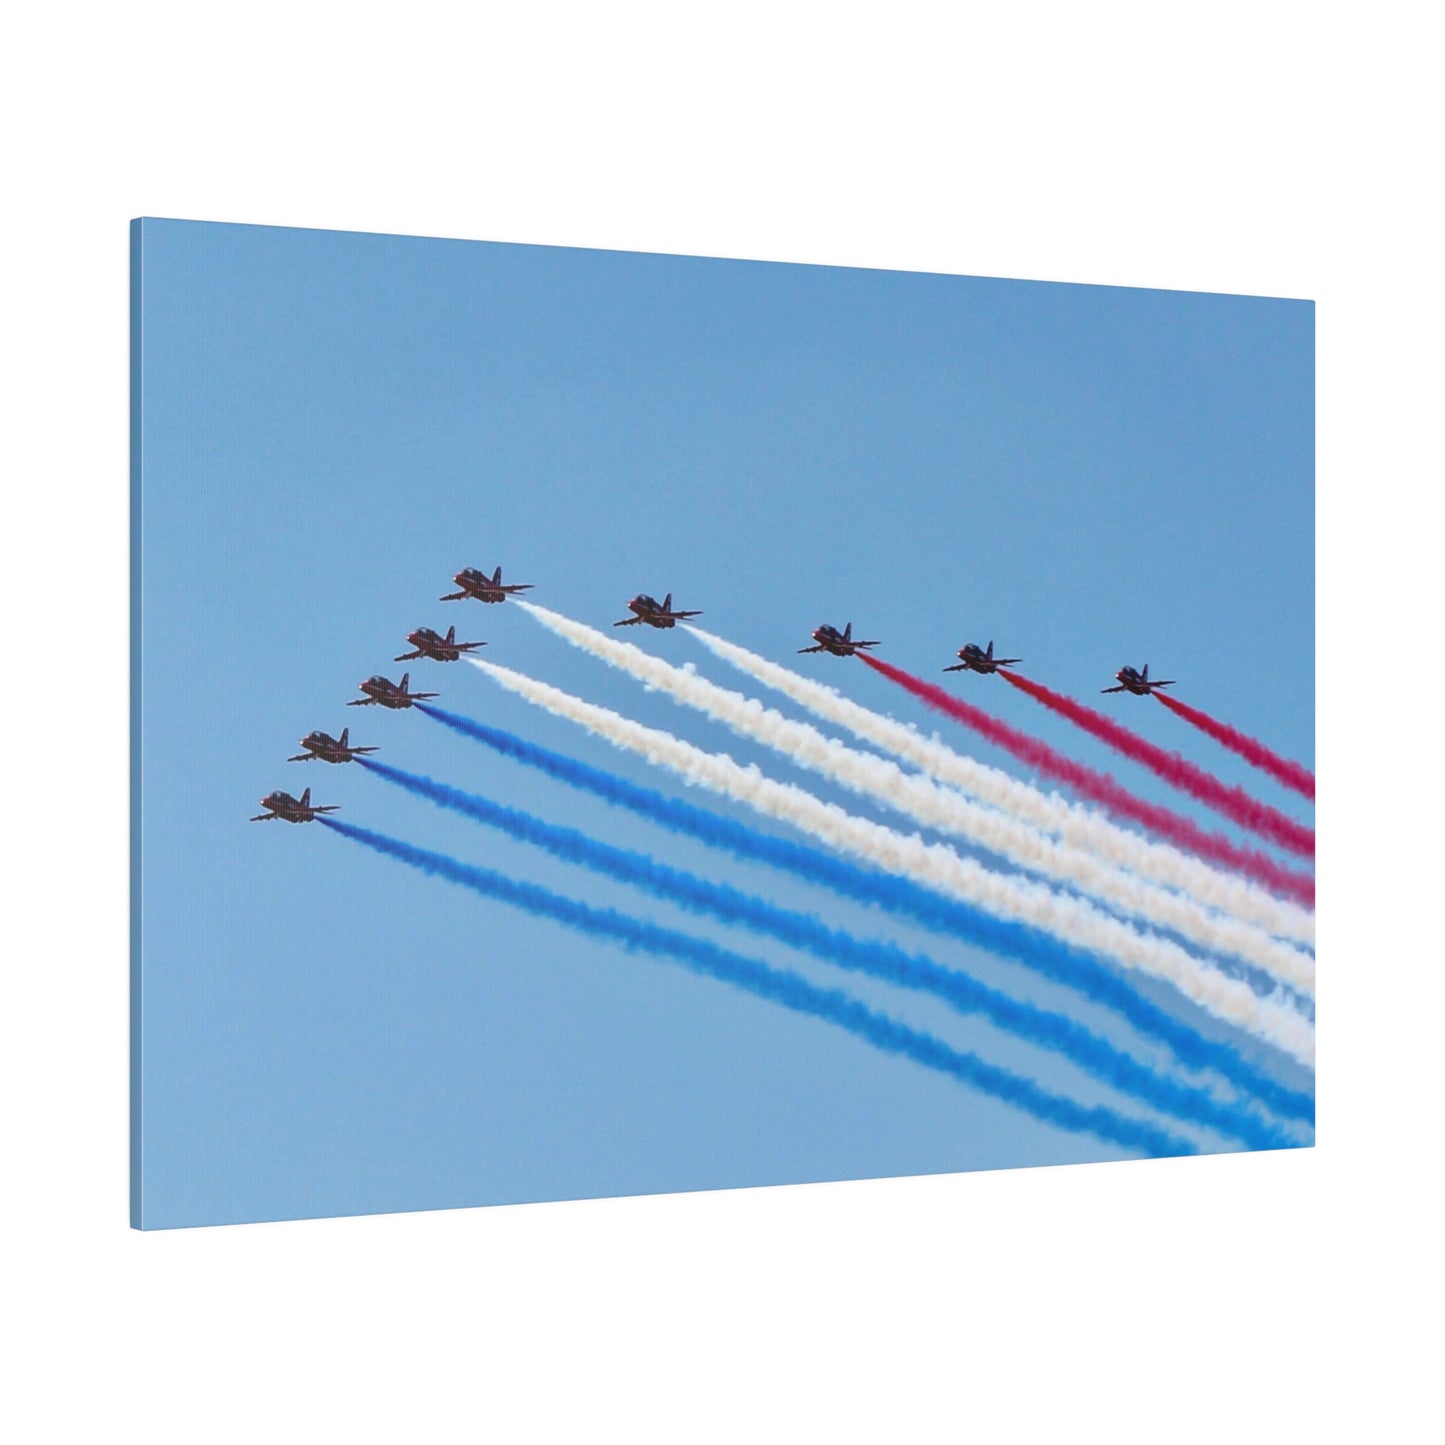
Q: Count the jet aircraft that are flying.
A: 9